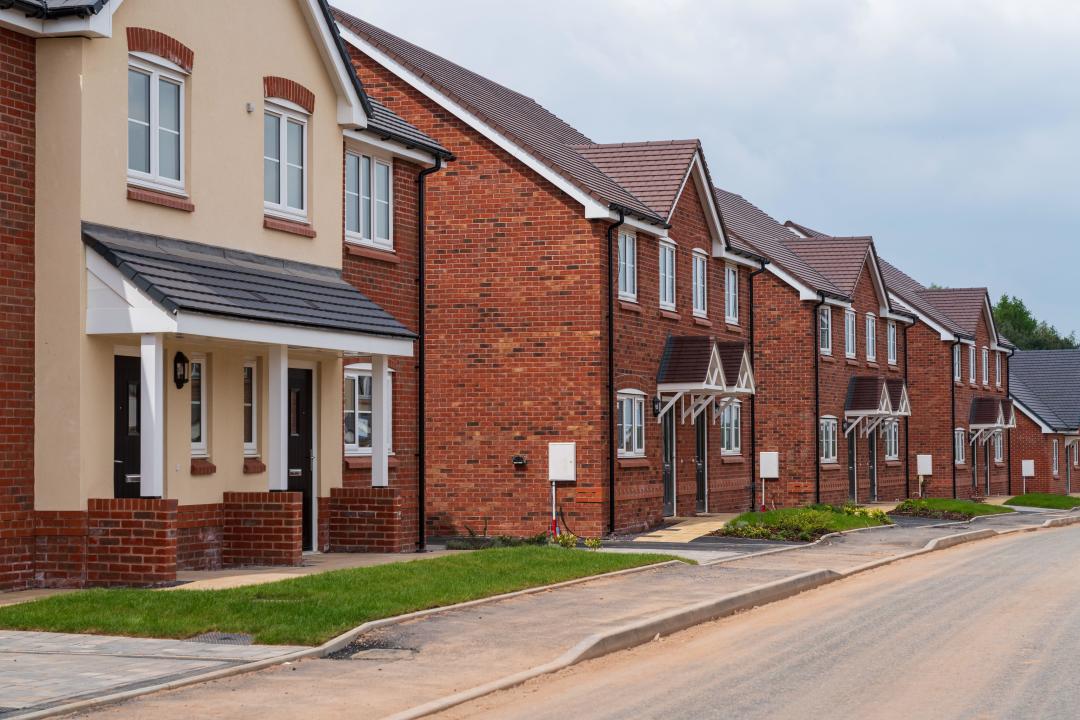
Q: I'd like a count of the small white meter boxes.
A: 4